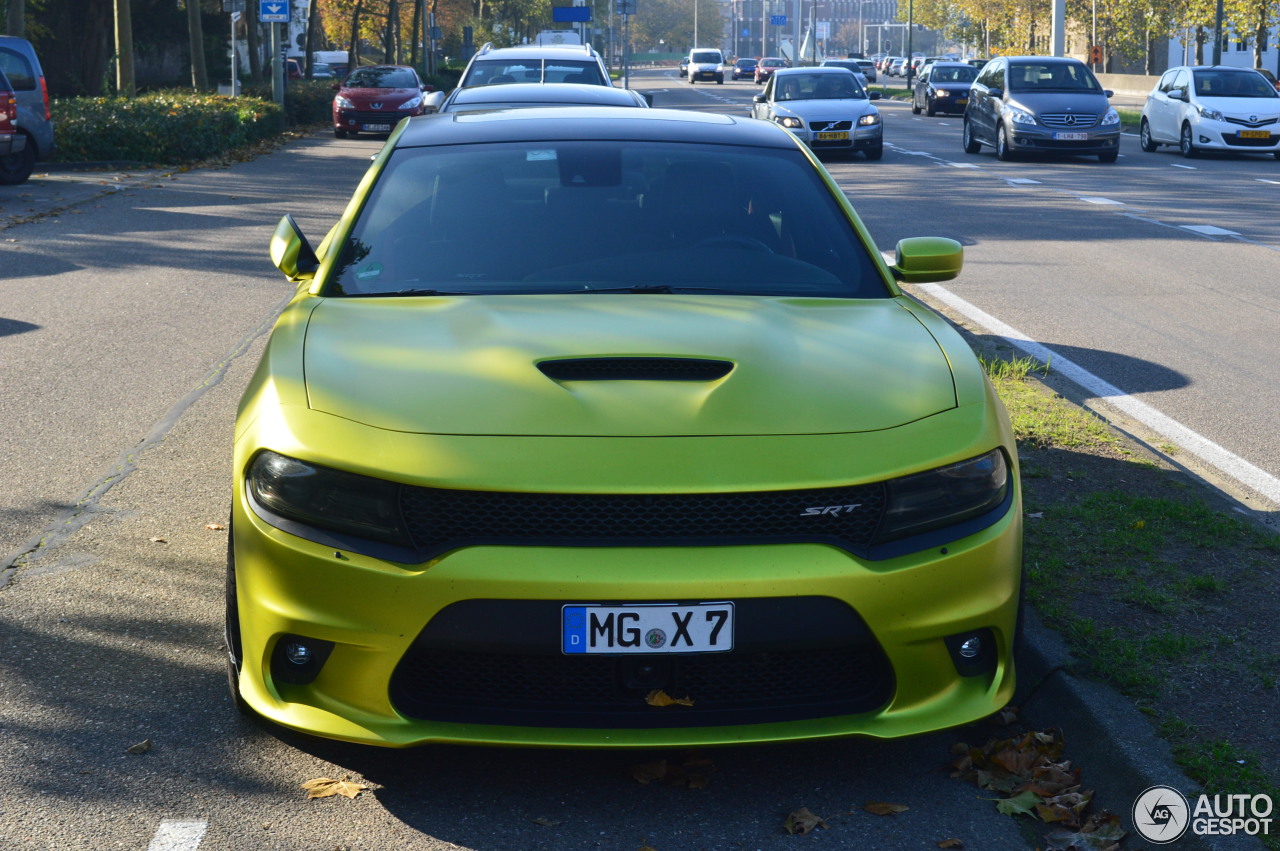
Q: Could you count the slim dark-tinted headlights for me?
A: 2